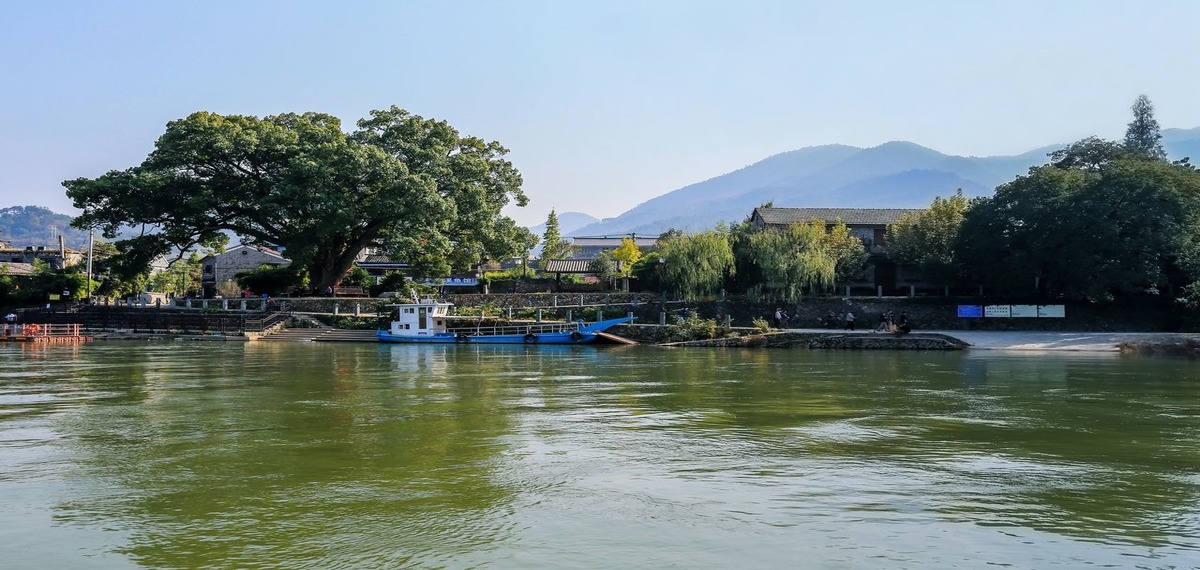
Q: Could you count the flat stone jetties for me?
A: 1